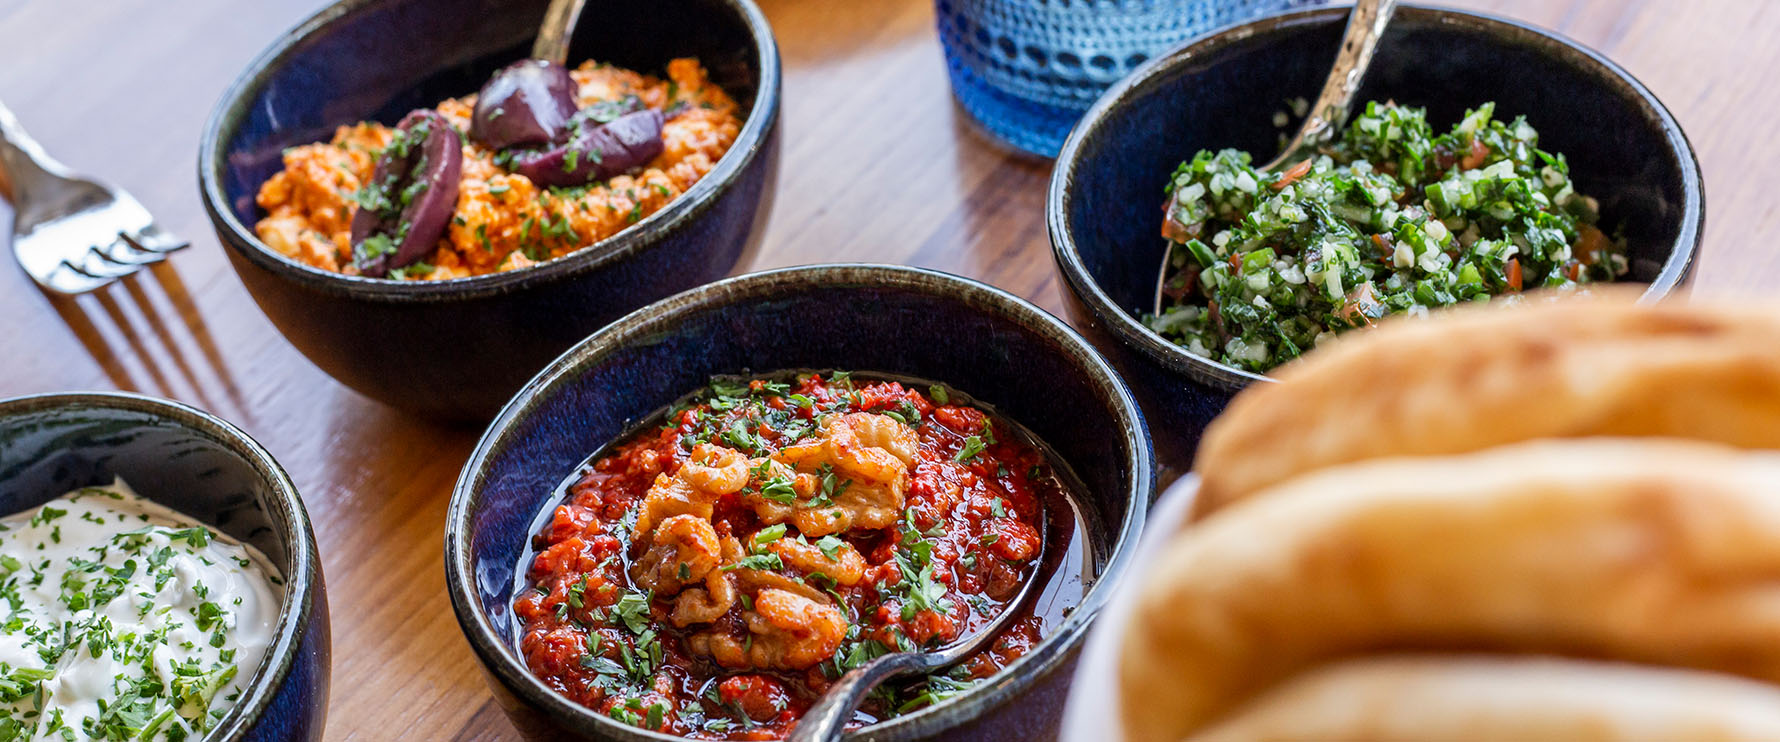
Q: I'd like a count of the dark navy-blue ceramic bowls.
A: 4